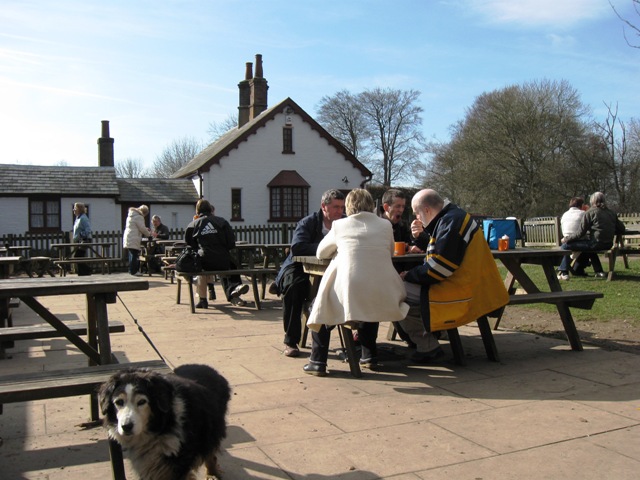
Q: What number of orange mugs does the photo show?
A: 2